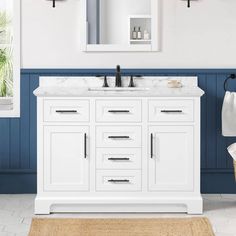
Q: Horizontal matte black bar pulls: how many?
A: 6